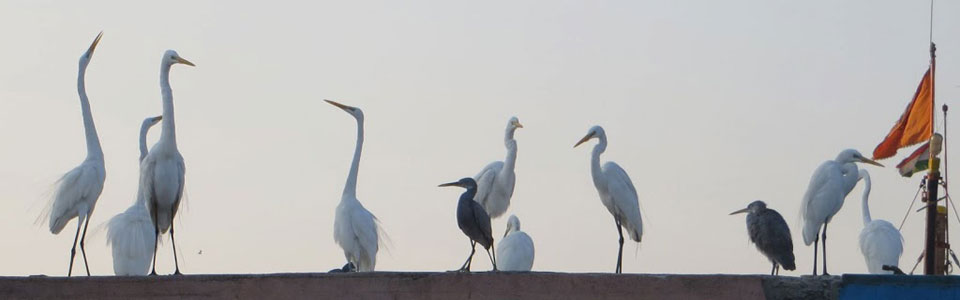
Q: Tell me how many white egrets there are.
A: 9